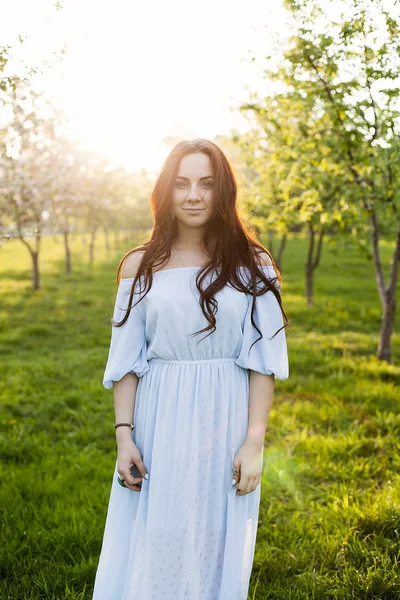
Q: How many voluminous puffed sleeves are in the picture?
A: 2